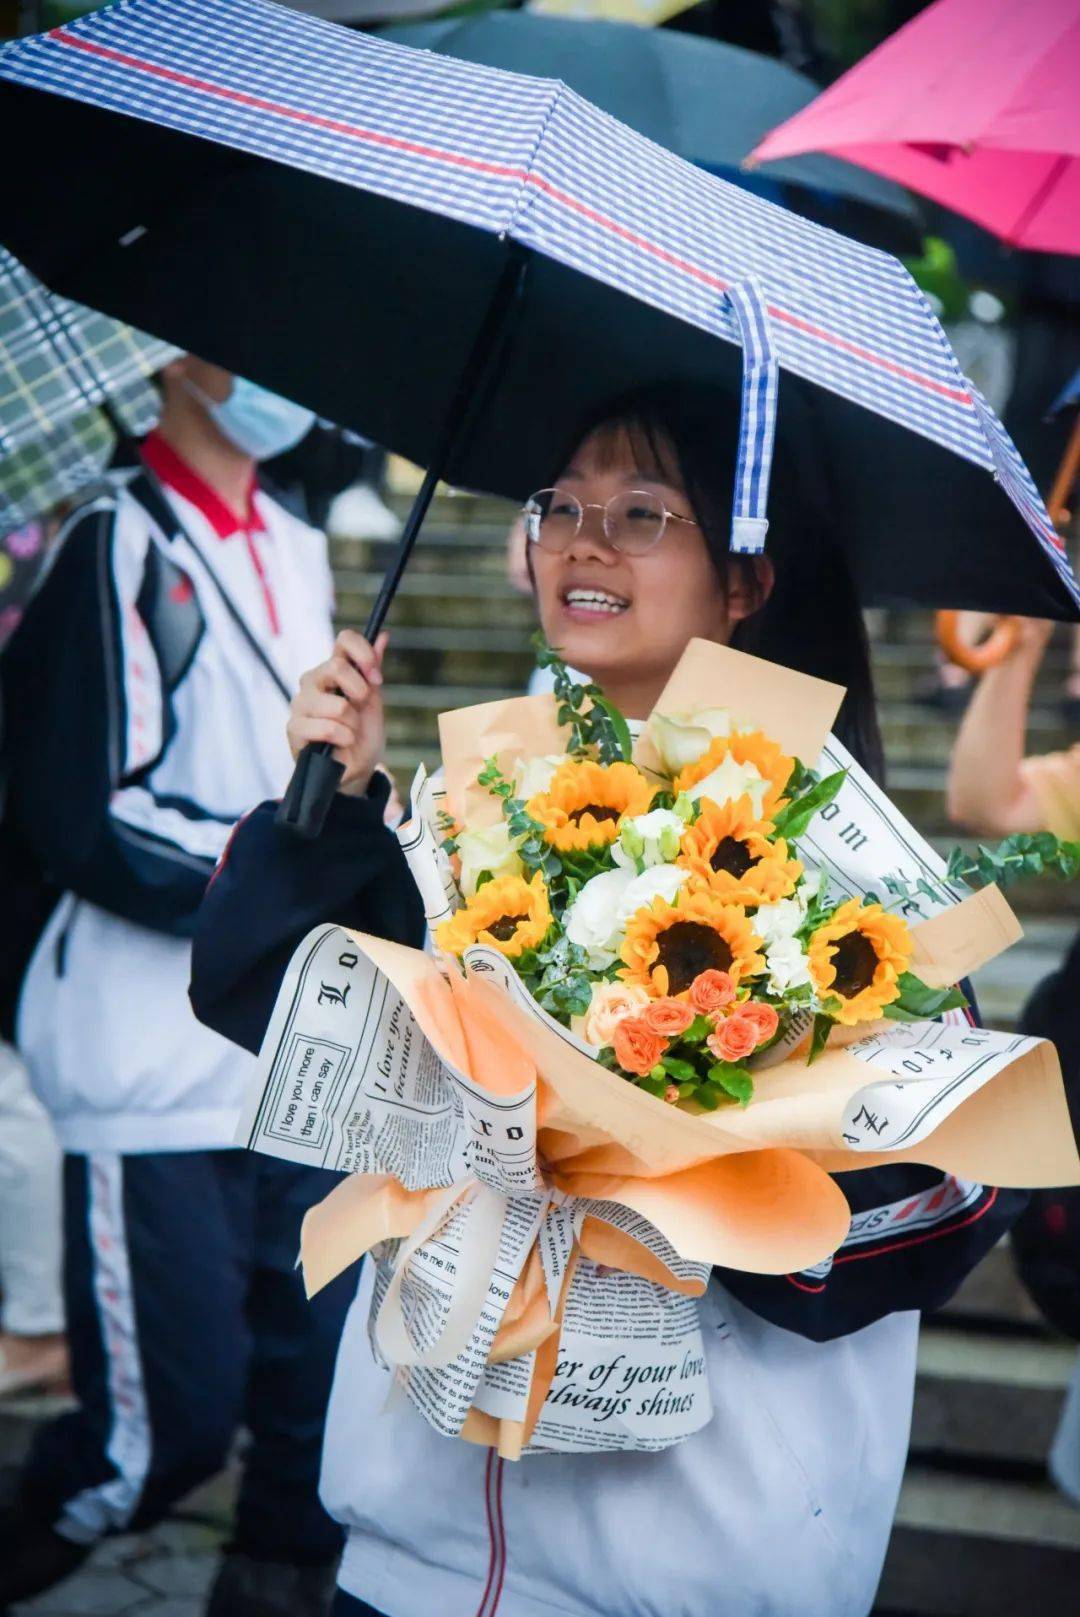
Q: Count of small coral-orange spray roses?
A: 5